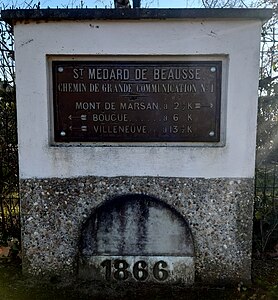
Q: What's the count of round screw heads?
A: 4